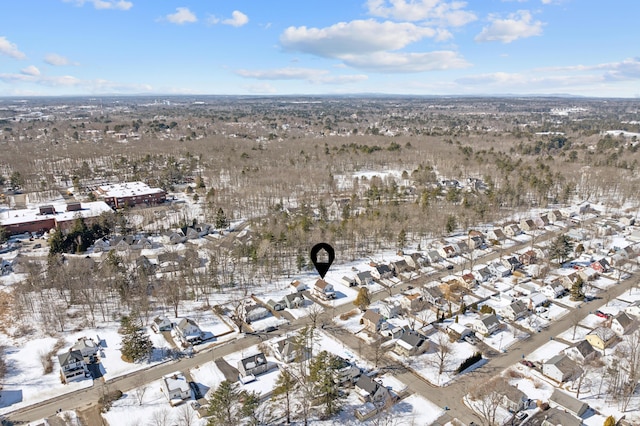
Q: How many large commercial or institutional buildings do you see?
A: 2